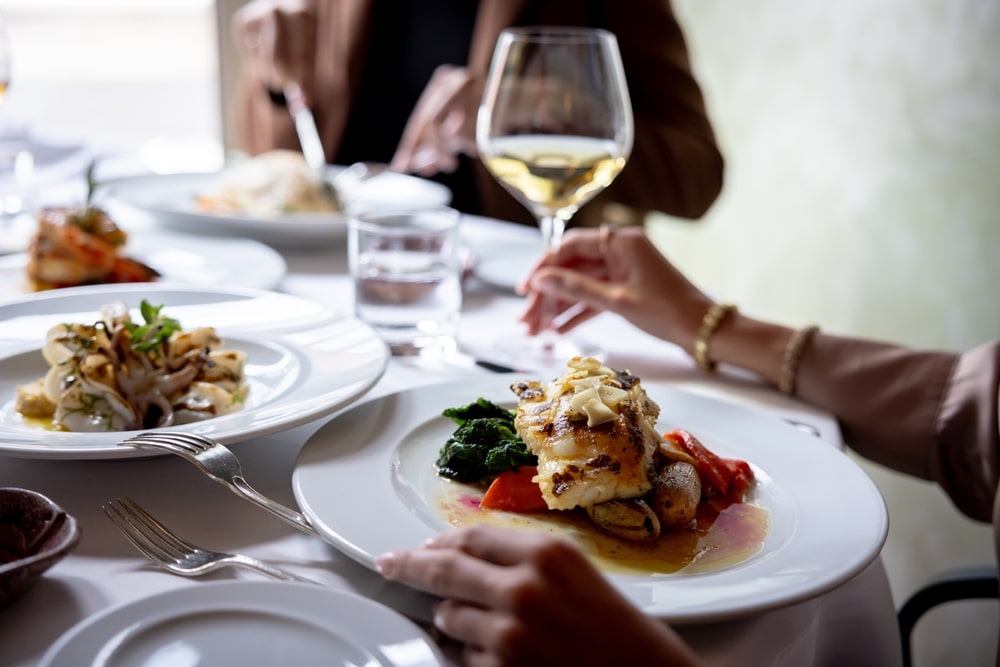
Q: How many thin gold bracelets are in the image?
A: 2